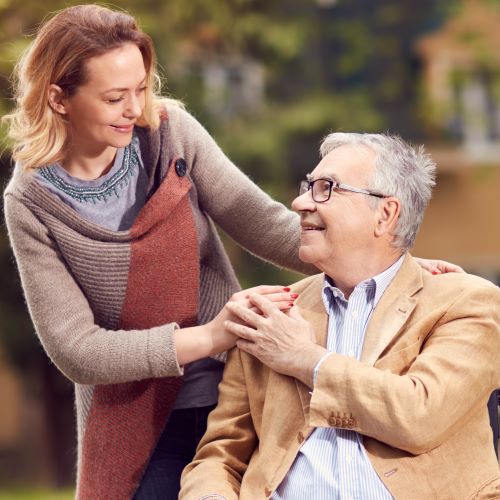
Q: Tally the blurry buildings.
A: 2